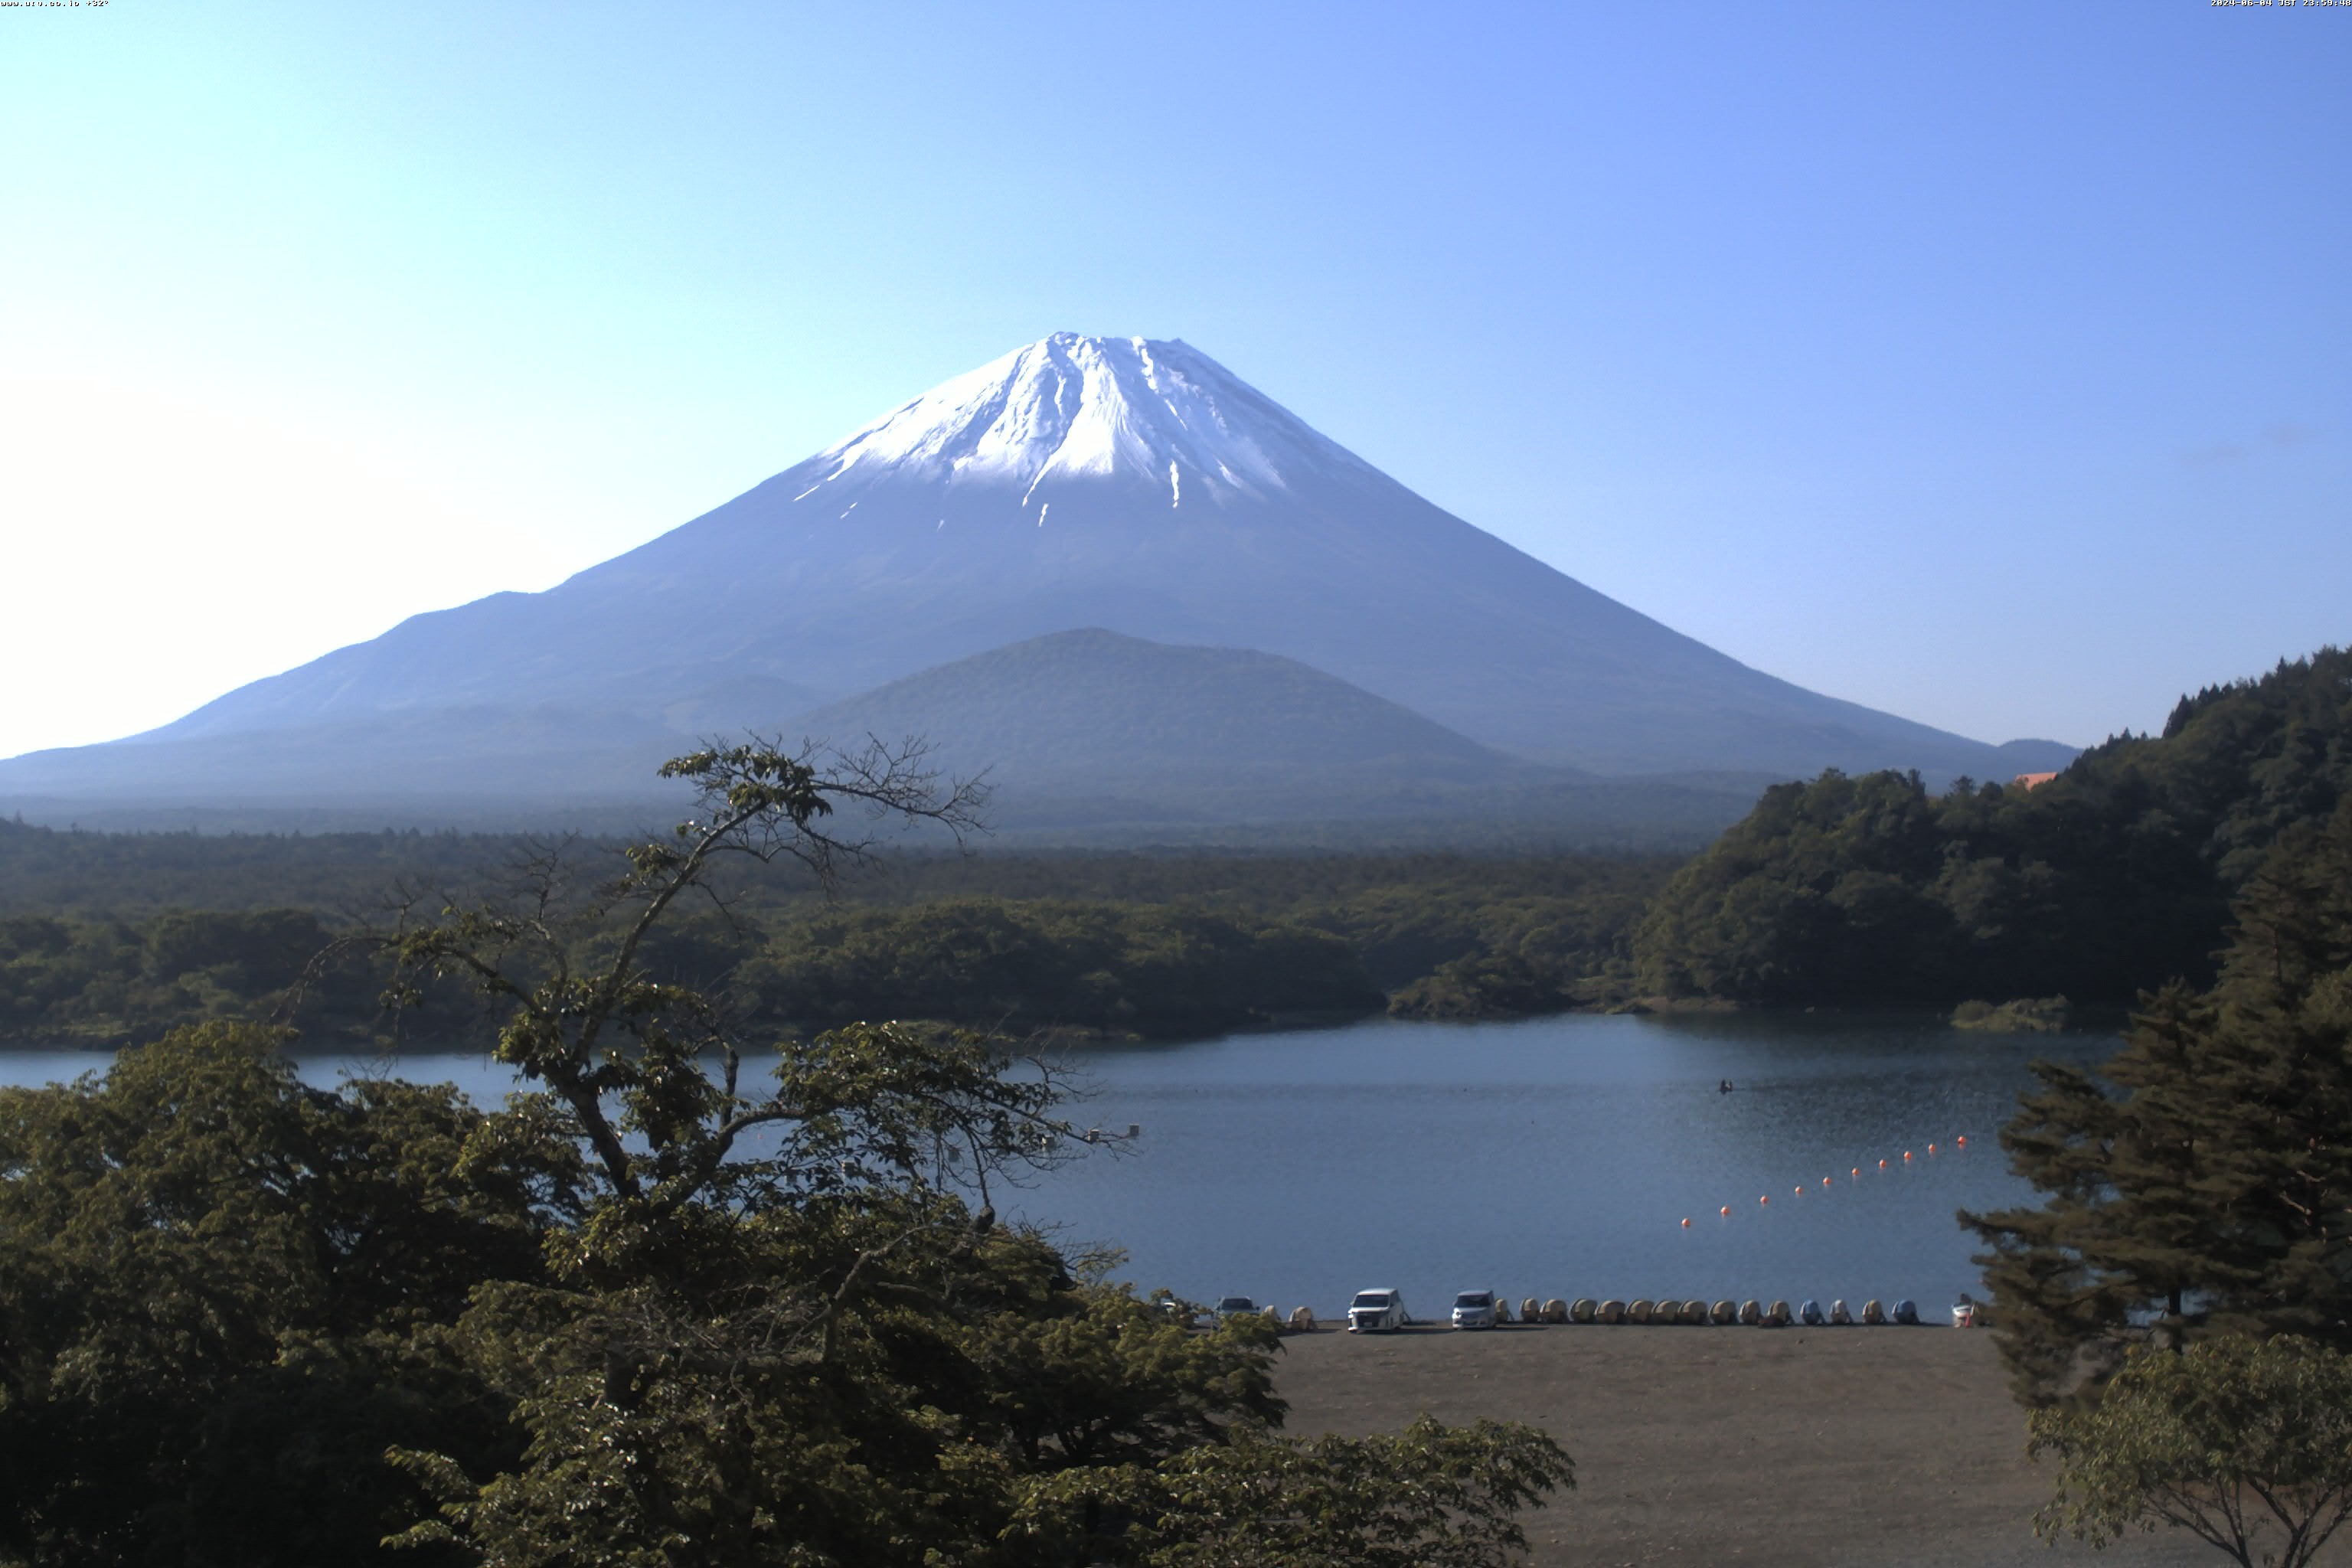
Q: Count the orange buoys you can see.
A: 10